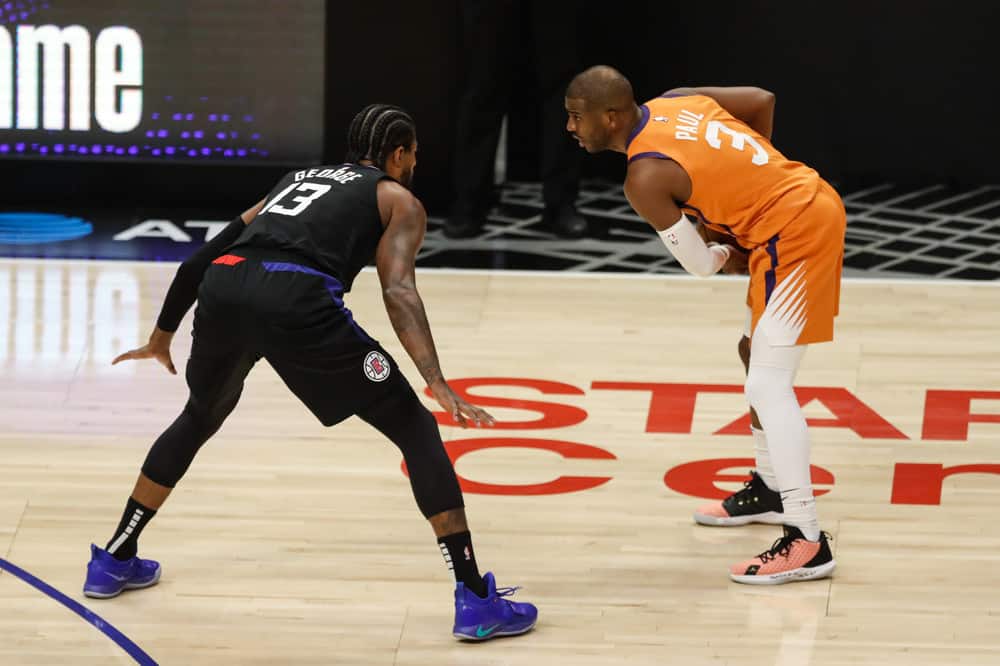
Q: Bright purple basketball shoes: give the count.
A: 2